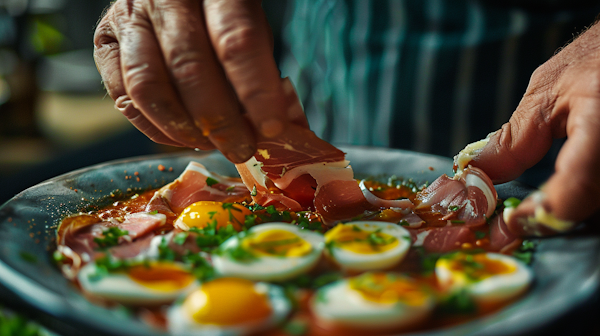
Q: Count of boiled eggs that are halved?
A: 5